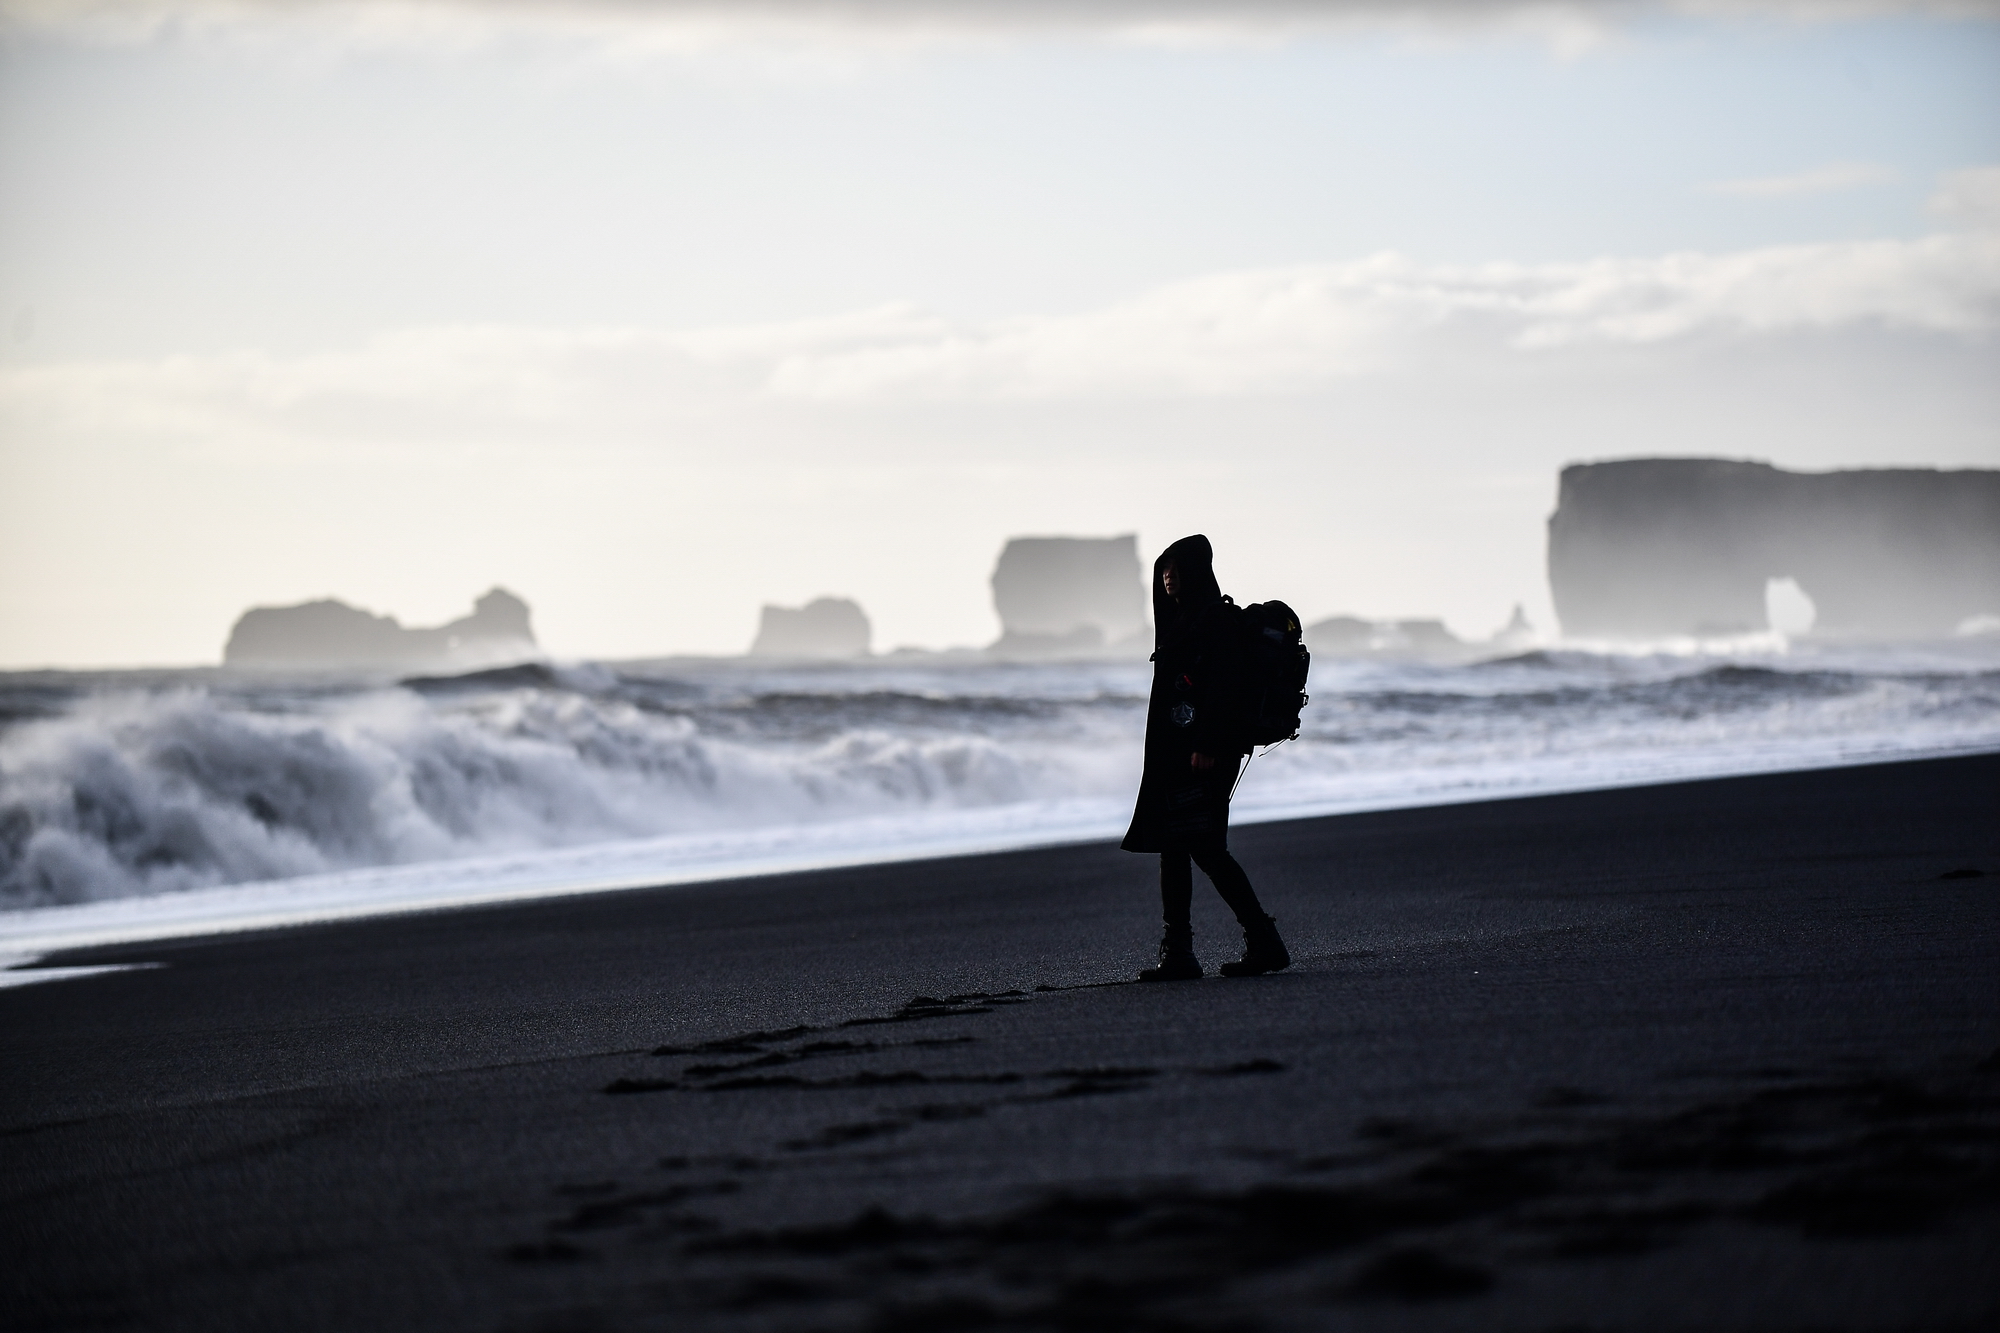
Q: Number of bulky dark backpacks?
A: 1